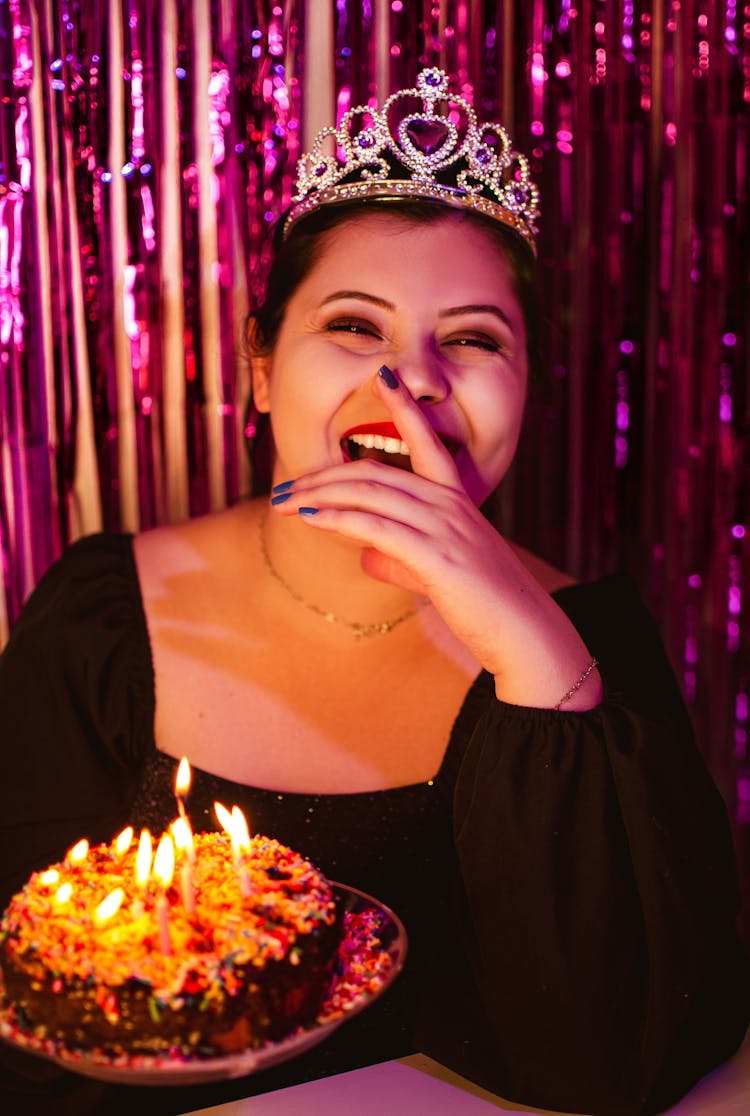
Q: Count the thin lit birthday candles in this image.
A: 11